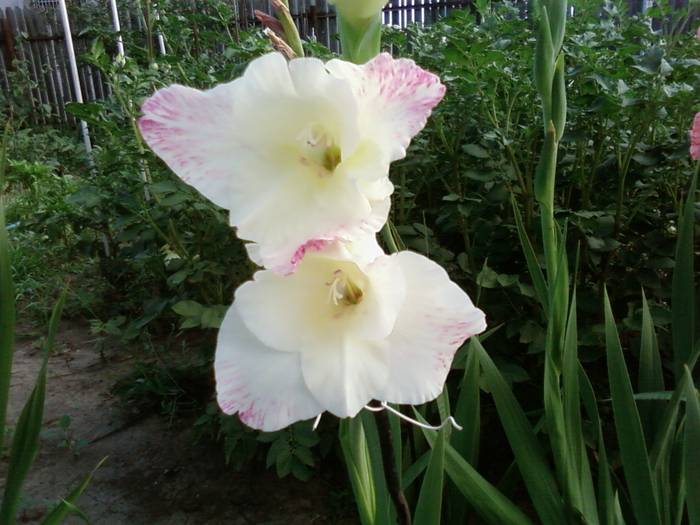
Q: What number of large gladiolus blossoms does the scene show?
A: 2